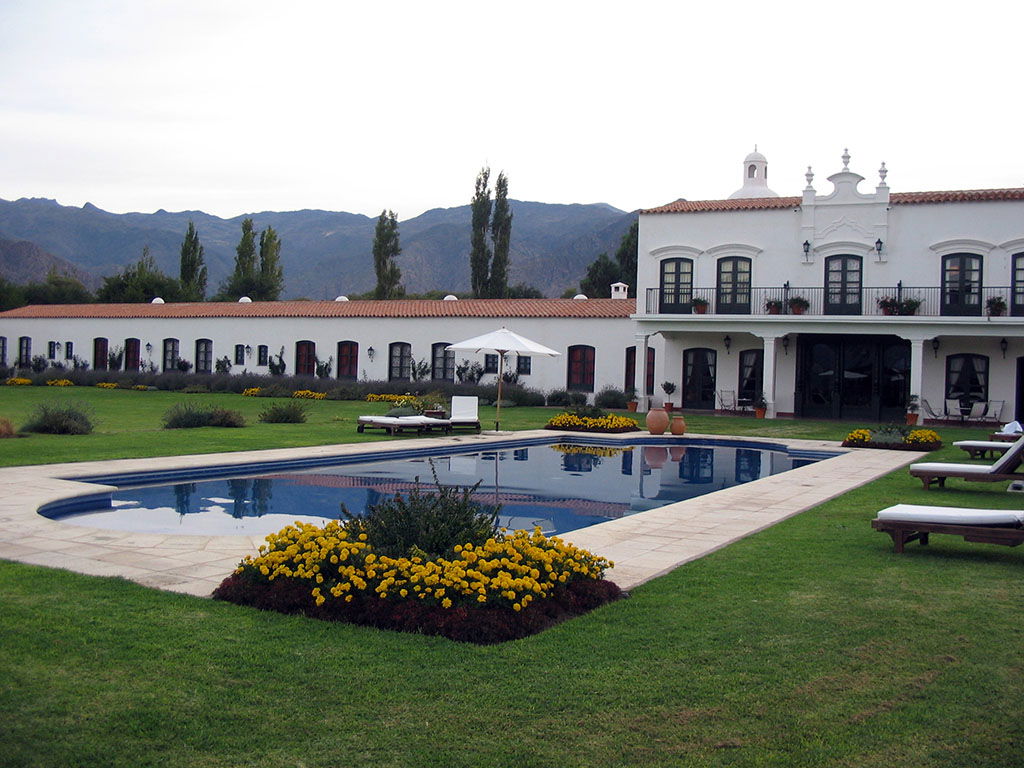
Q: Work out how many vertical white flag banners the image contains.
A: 0